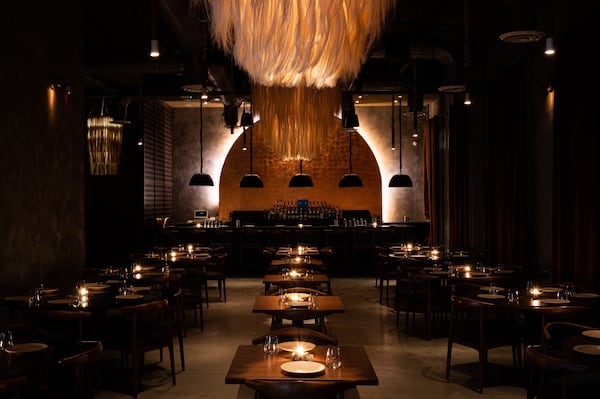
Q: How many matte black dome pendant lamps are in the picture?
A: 5